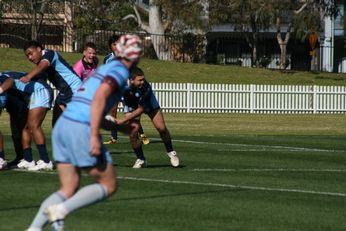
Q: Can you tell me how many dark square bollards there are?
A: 0